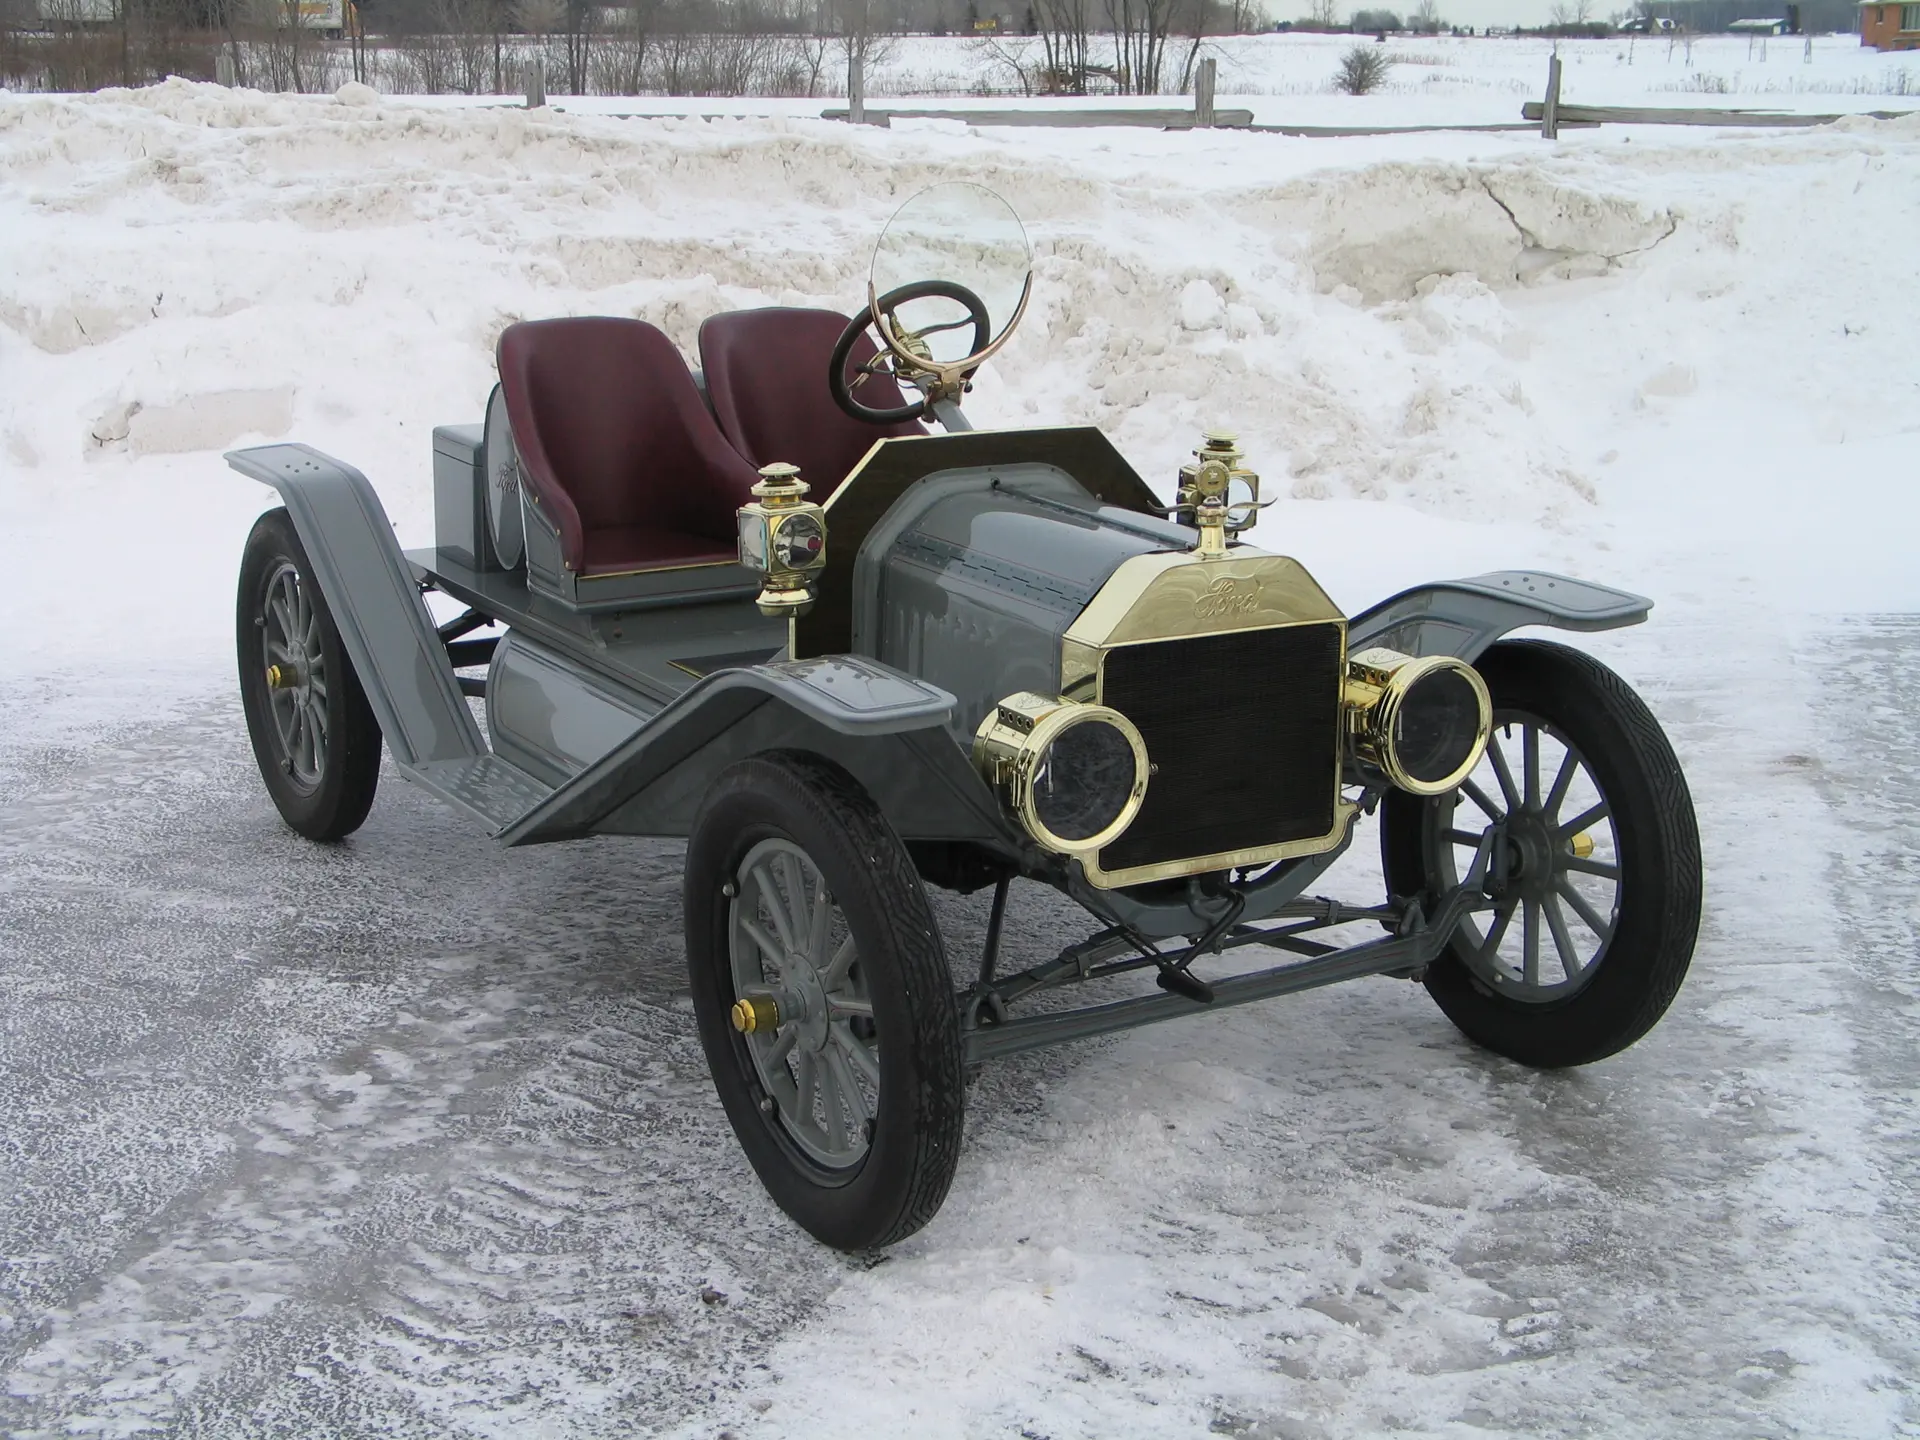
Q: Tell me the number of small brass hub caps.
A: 3